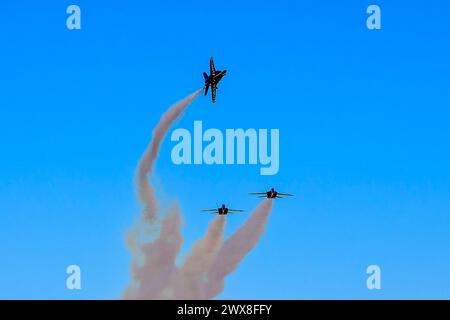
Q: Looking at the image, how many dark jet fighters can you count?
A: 3